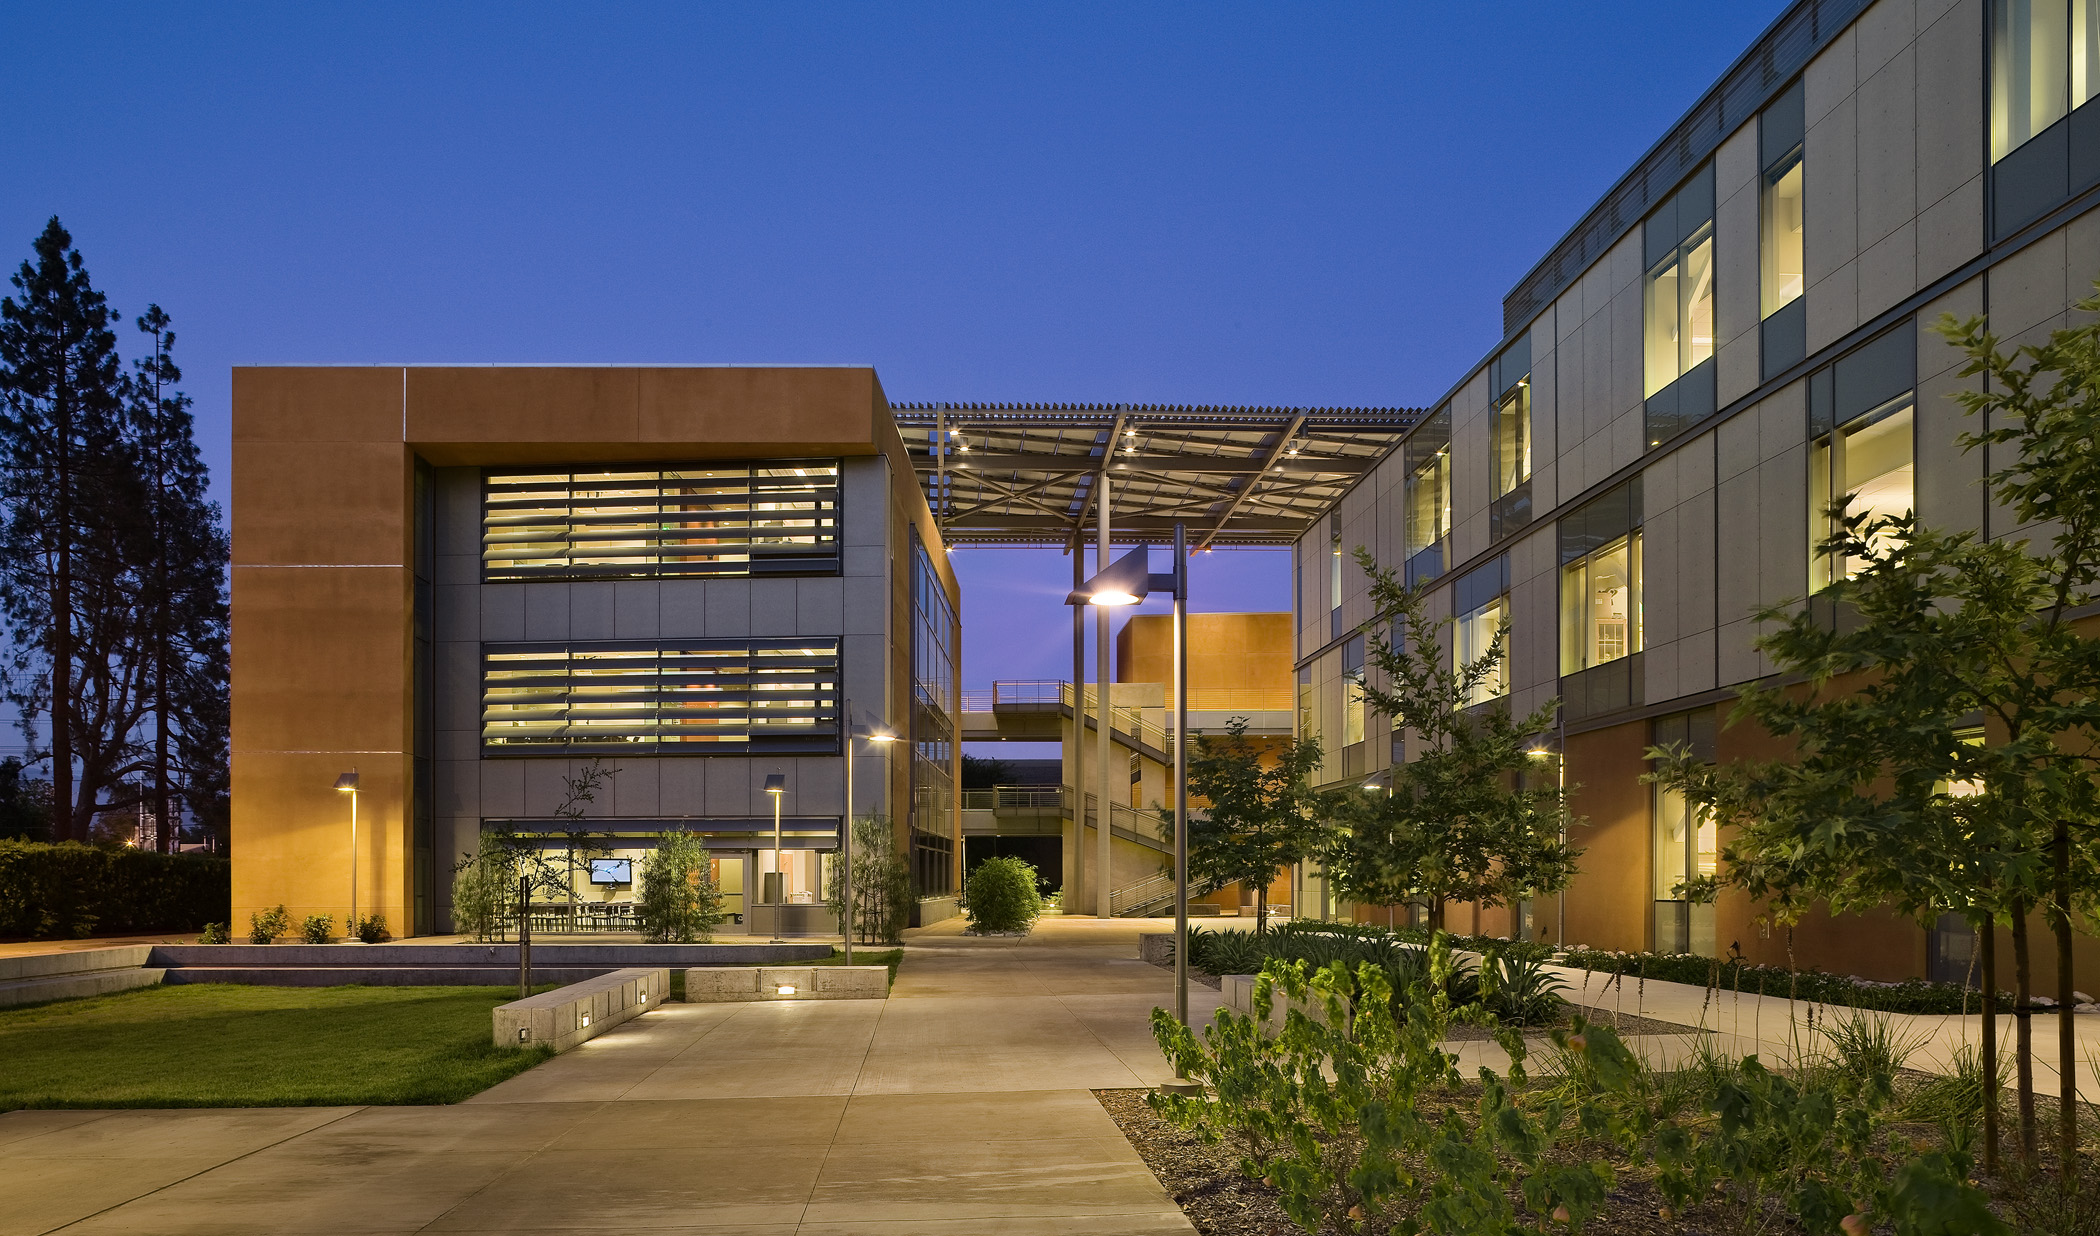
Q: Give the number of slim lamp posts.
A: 6